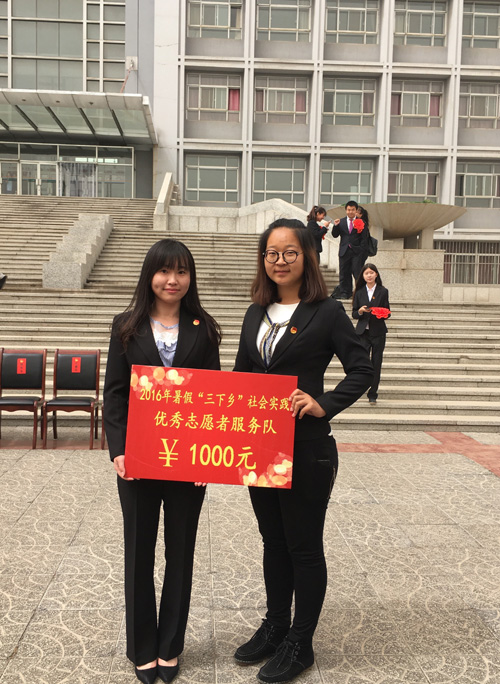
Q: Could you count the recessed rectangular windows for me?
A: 15